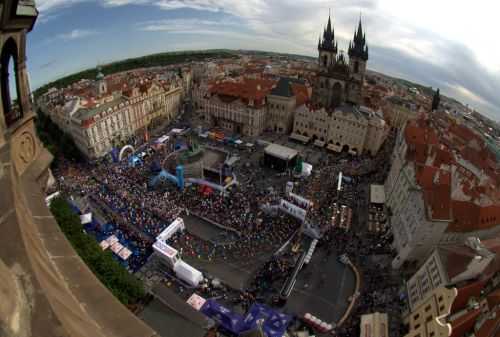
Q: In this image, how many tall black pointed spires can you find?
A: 2